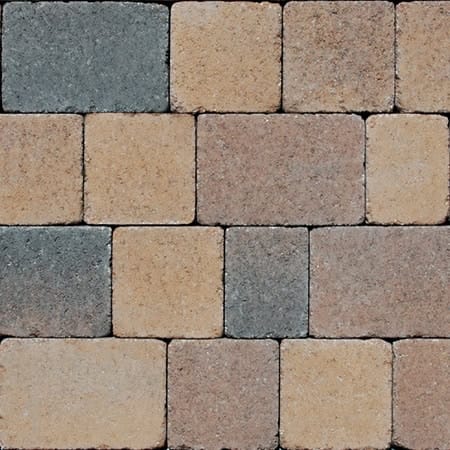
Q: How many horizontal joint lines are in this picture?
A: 3